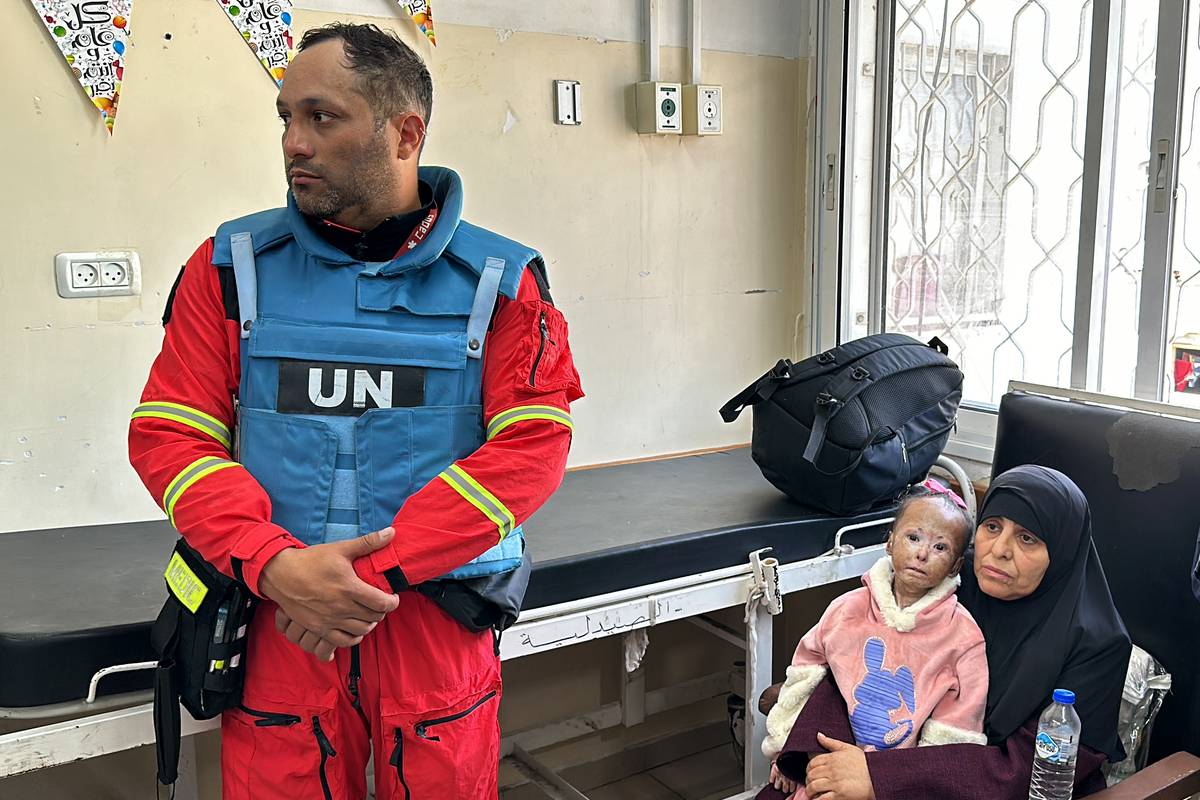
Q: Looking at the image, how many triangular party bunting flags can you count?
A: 3